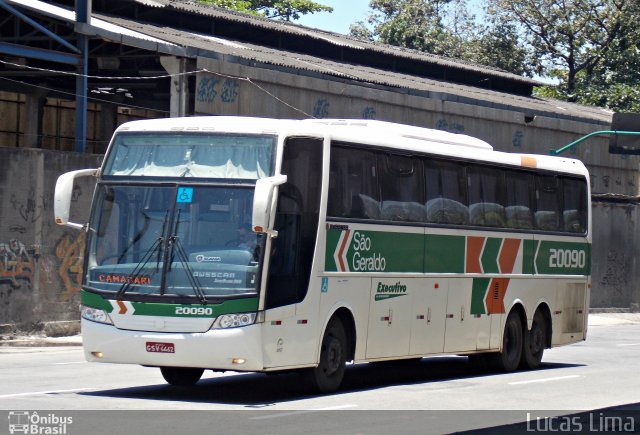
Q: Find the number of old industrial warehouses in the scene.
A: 1